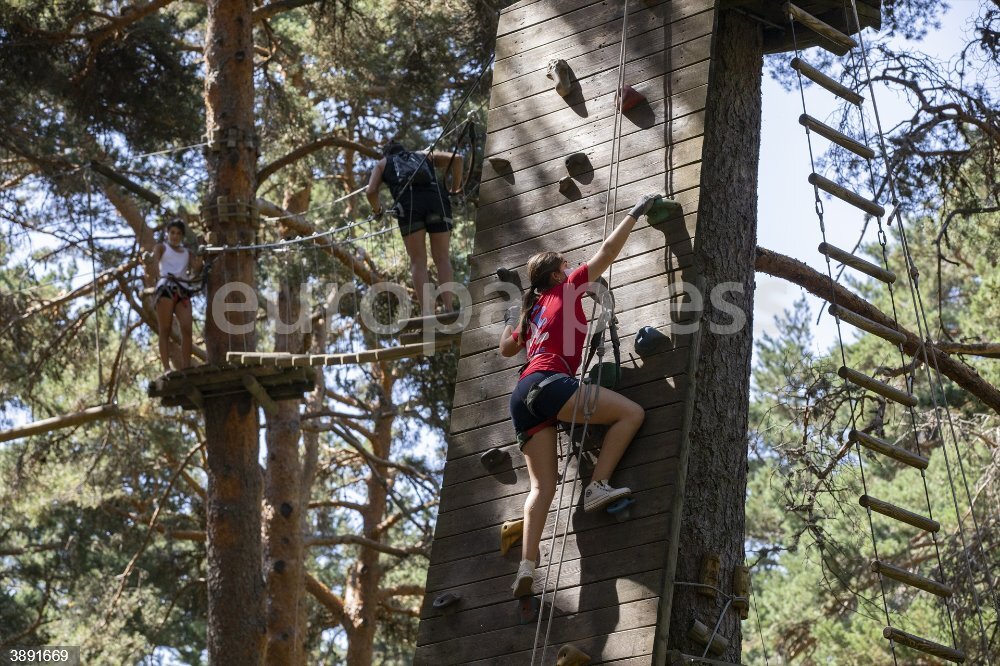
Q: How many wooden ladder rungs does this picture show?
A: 11